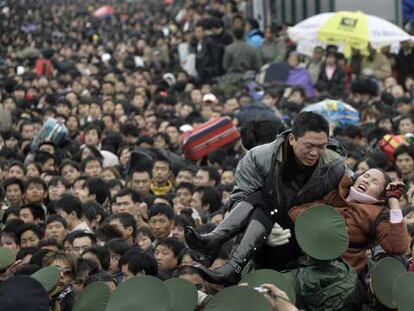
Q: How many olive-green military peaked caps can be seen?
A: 10